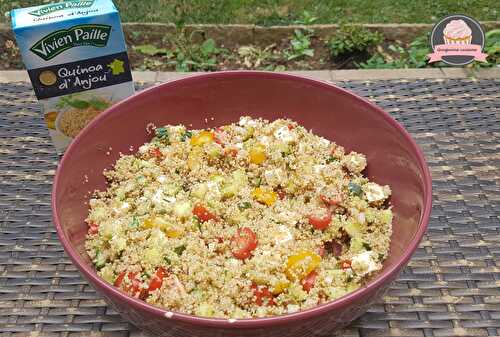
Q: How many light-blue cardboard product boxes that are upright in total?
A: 1